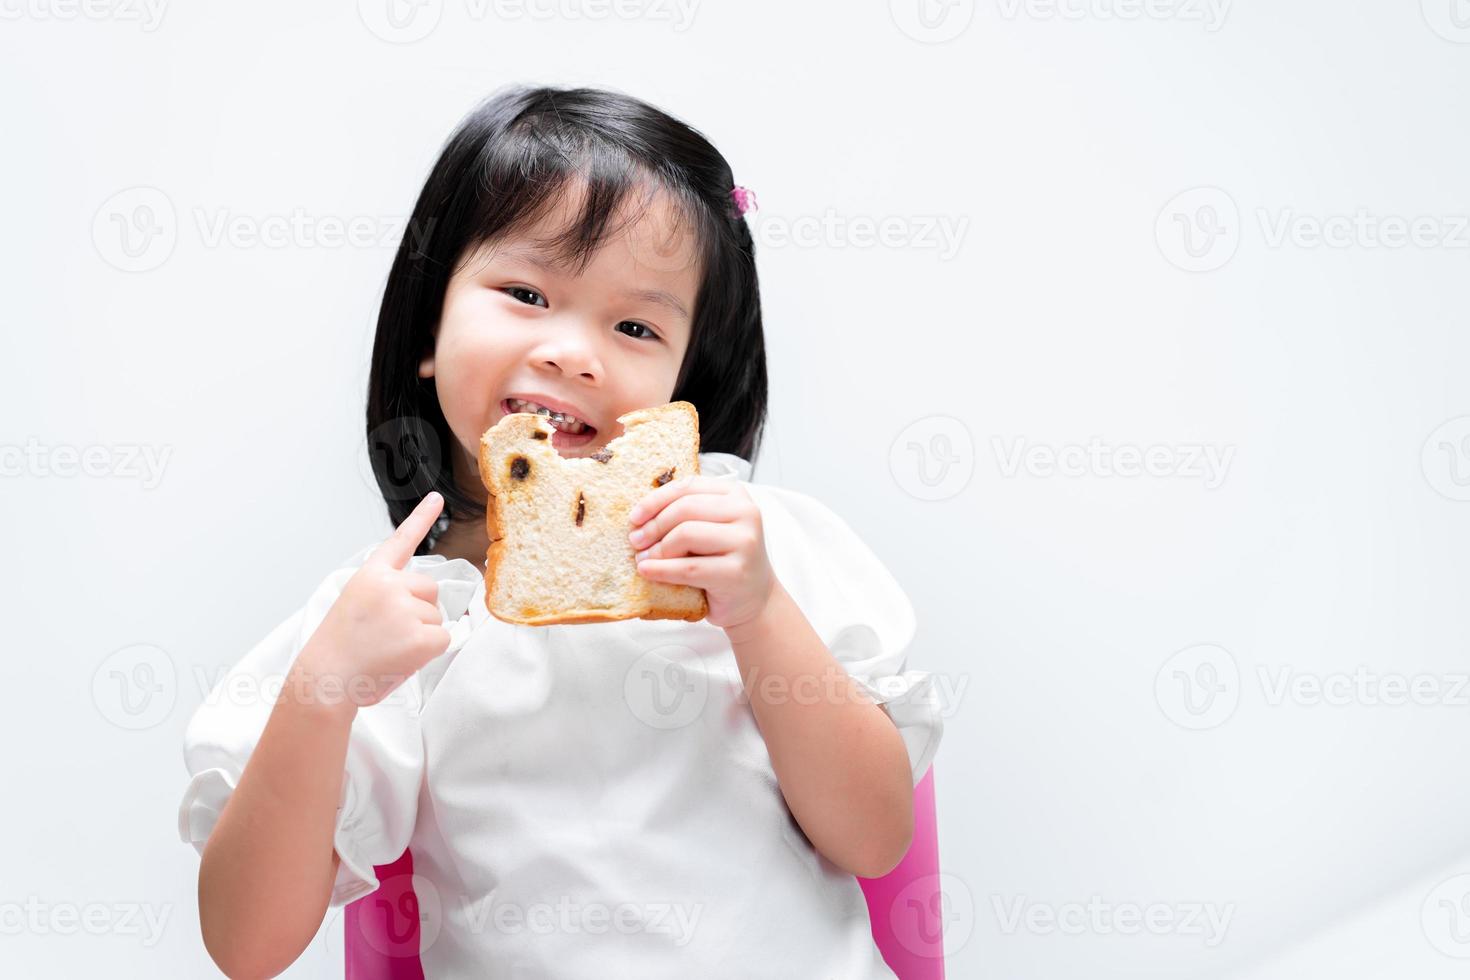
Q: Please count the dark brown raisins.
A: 5